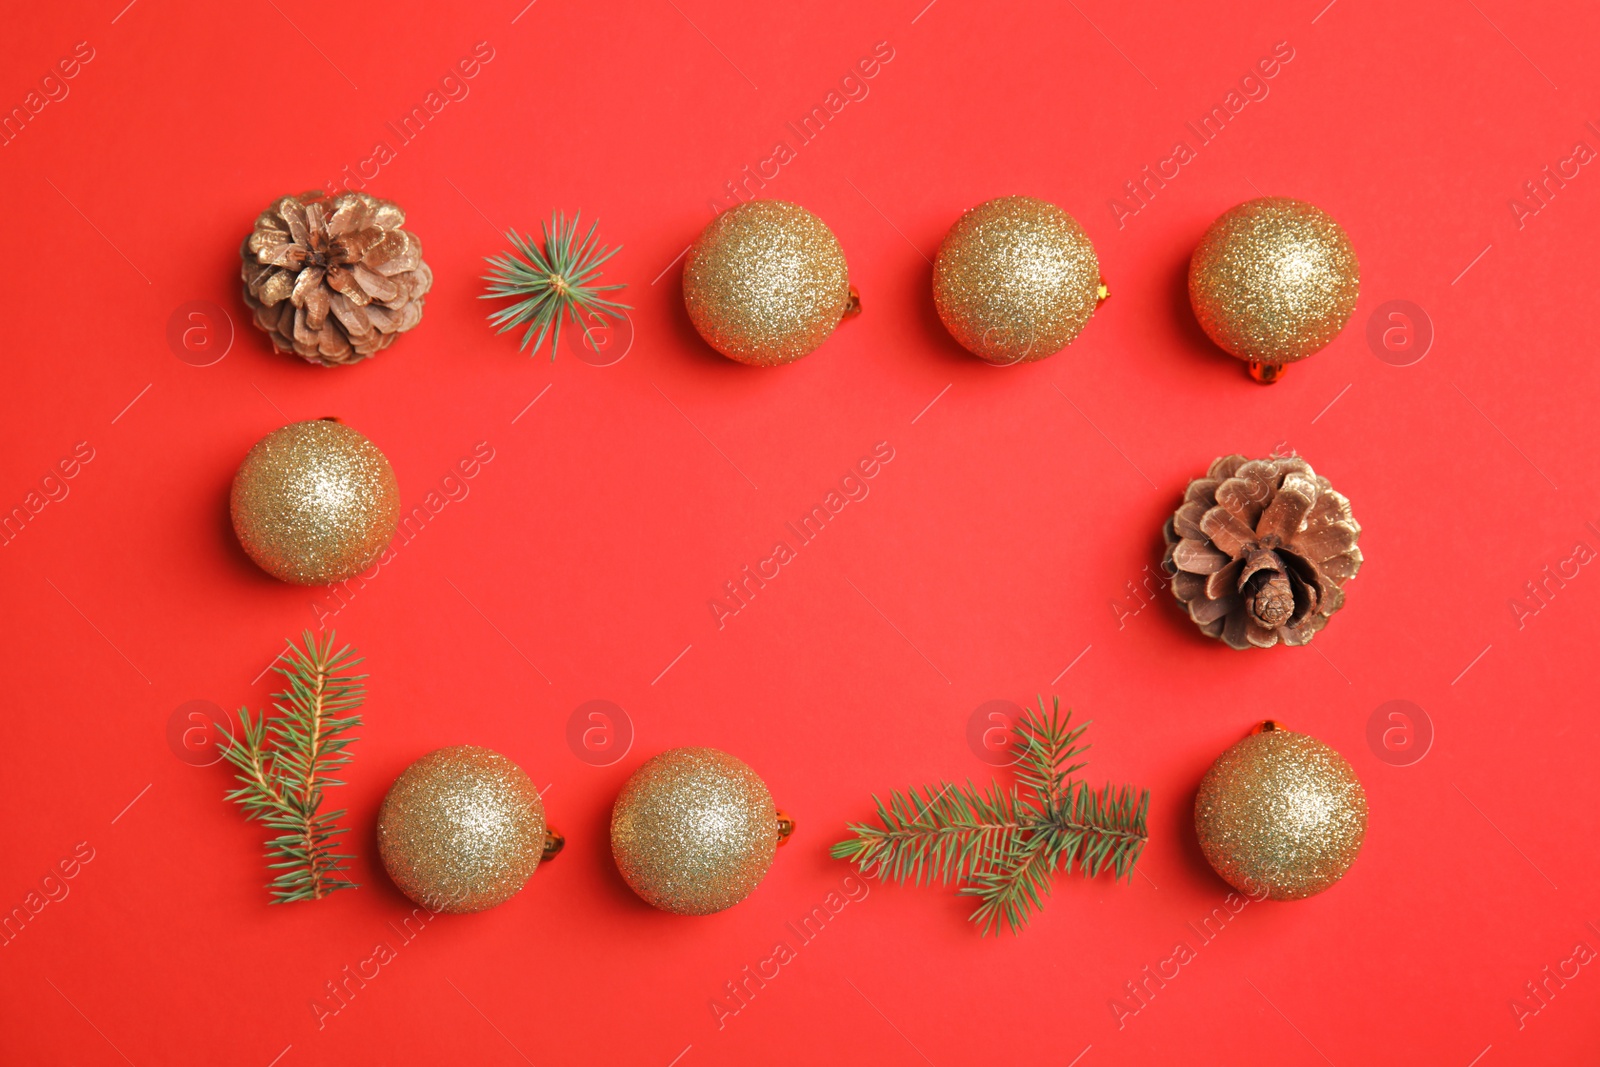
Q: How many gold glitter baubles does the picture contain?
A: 7